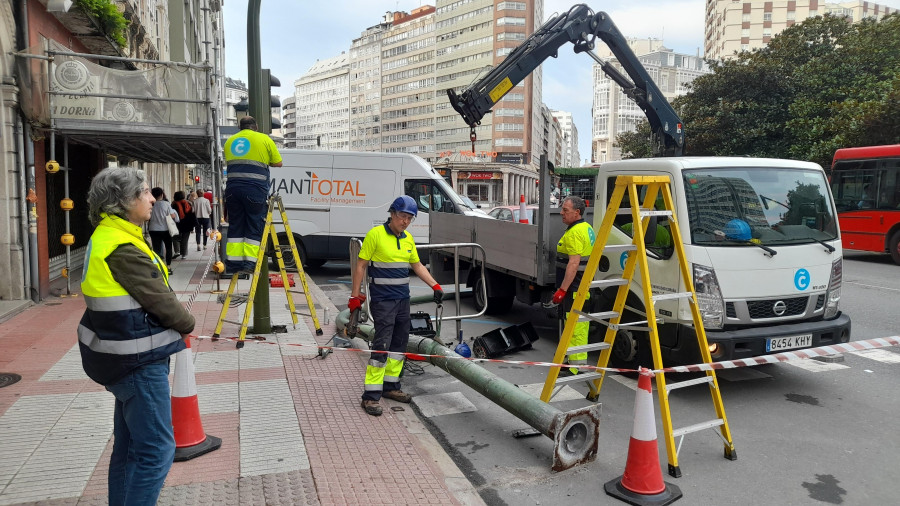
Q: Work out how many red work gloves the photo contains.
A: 3